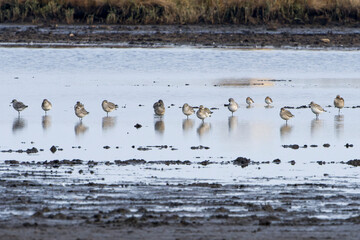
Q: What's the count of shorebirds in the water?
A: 13